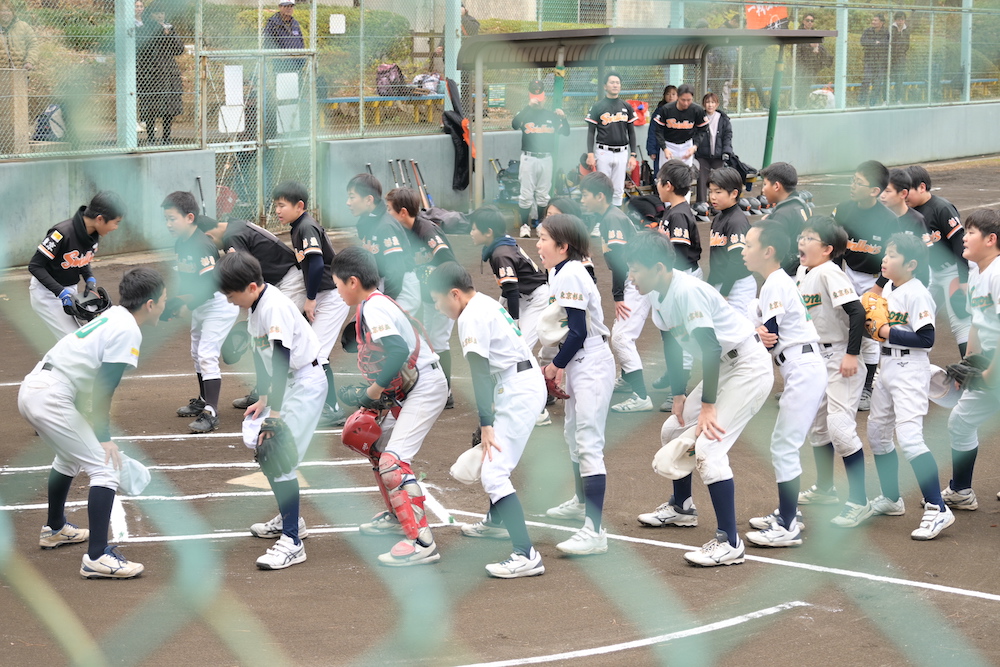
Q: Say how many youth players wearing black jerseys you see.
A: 15